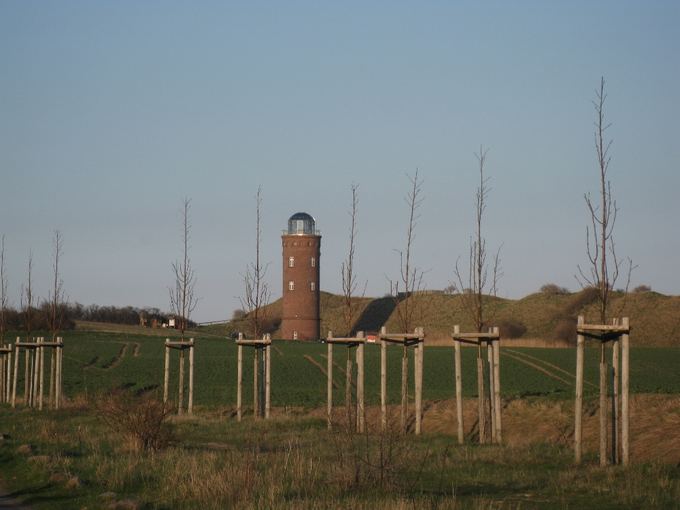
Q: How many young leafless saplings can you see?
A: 9